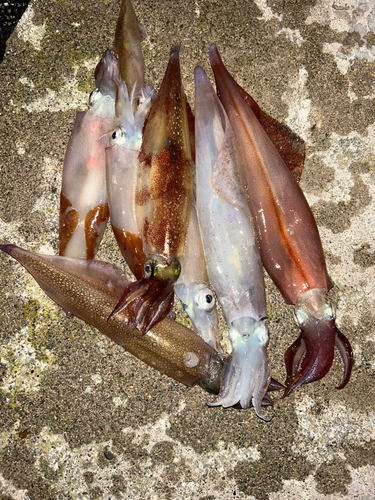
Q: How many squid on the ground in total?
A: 8